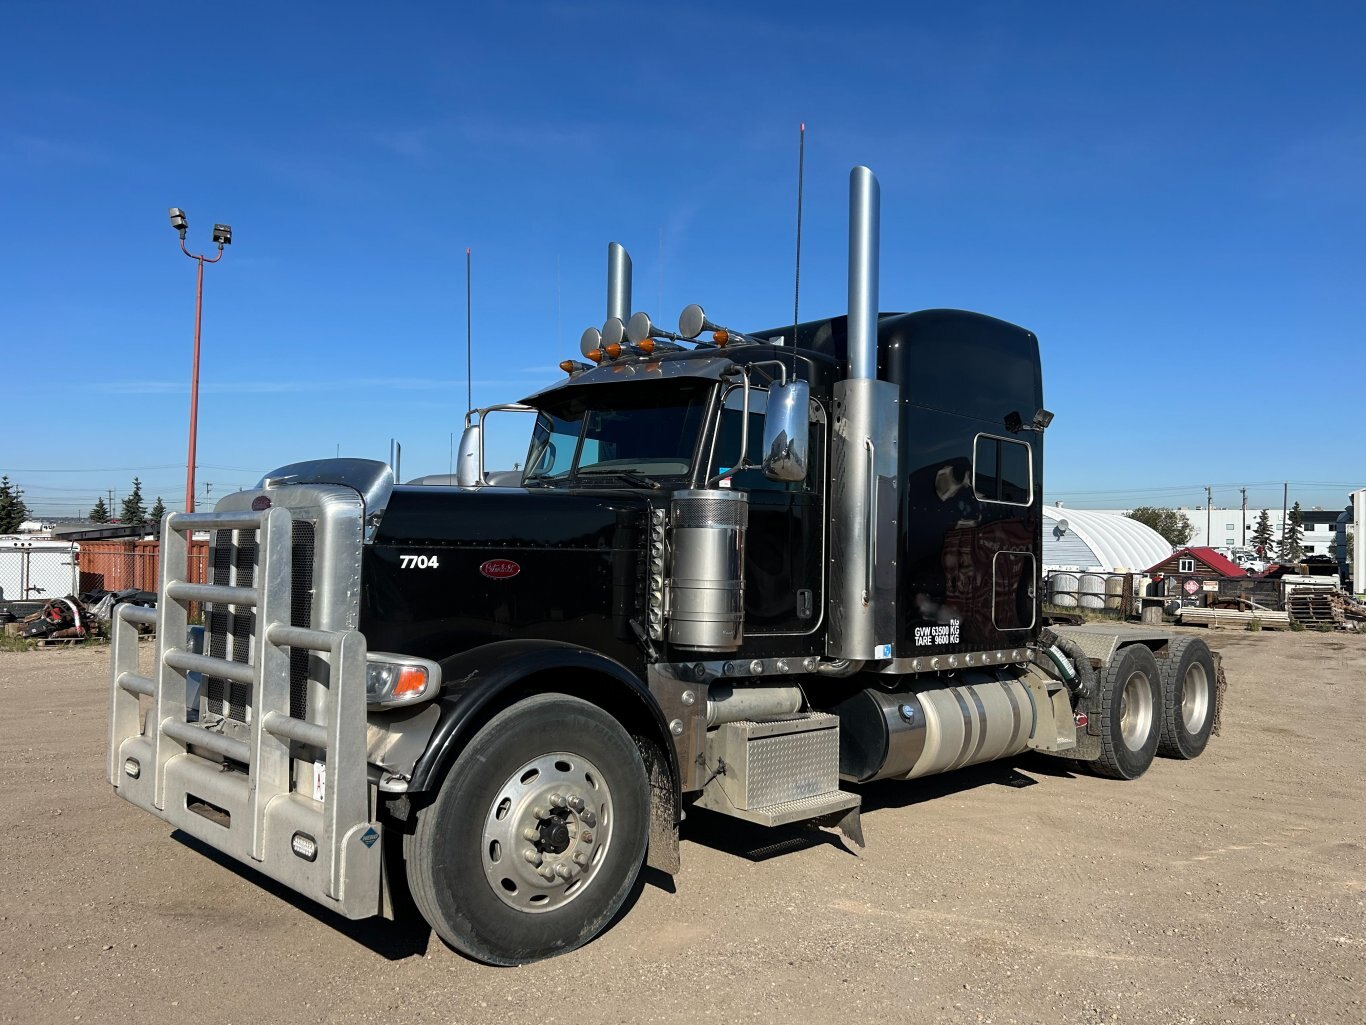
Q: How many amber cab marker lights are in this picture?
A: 5